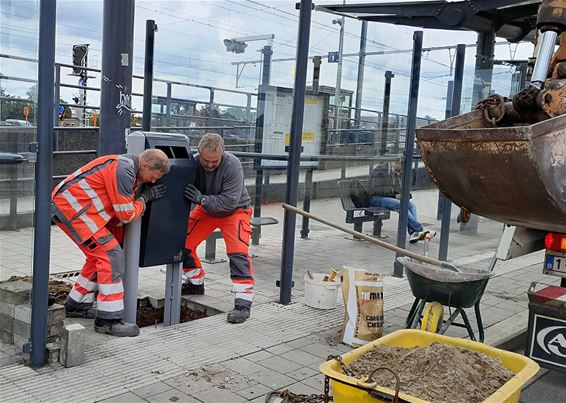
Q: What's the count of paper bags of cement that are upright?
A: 1